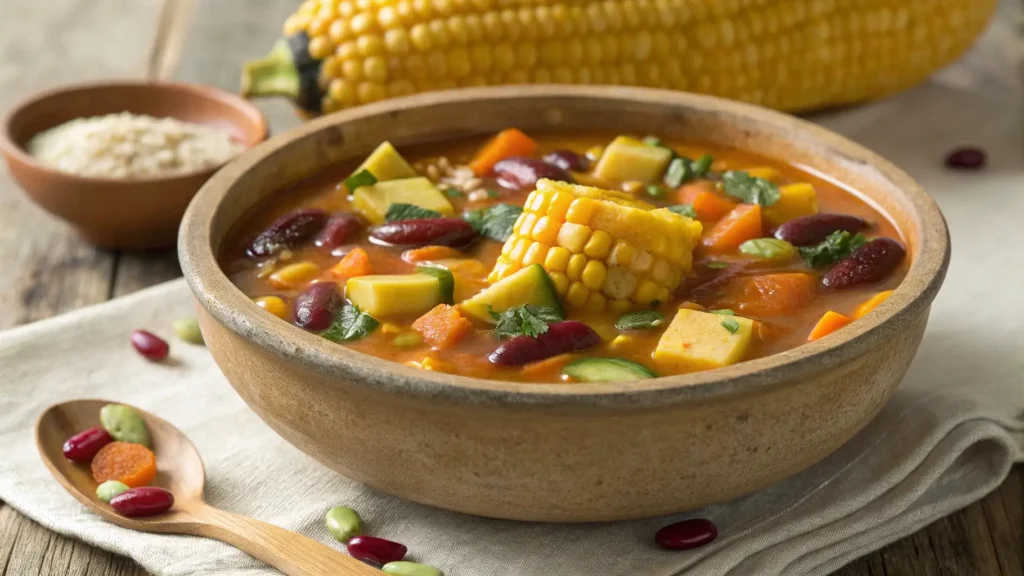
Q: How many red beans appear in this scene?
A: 15